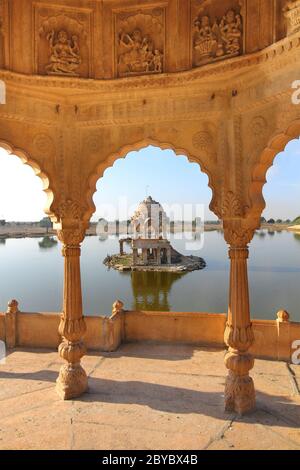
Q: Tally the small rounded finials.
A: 3